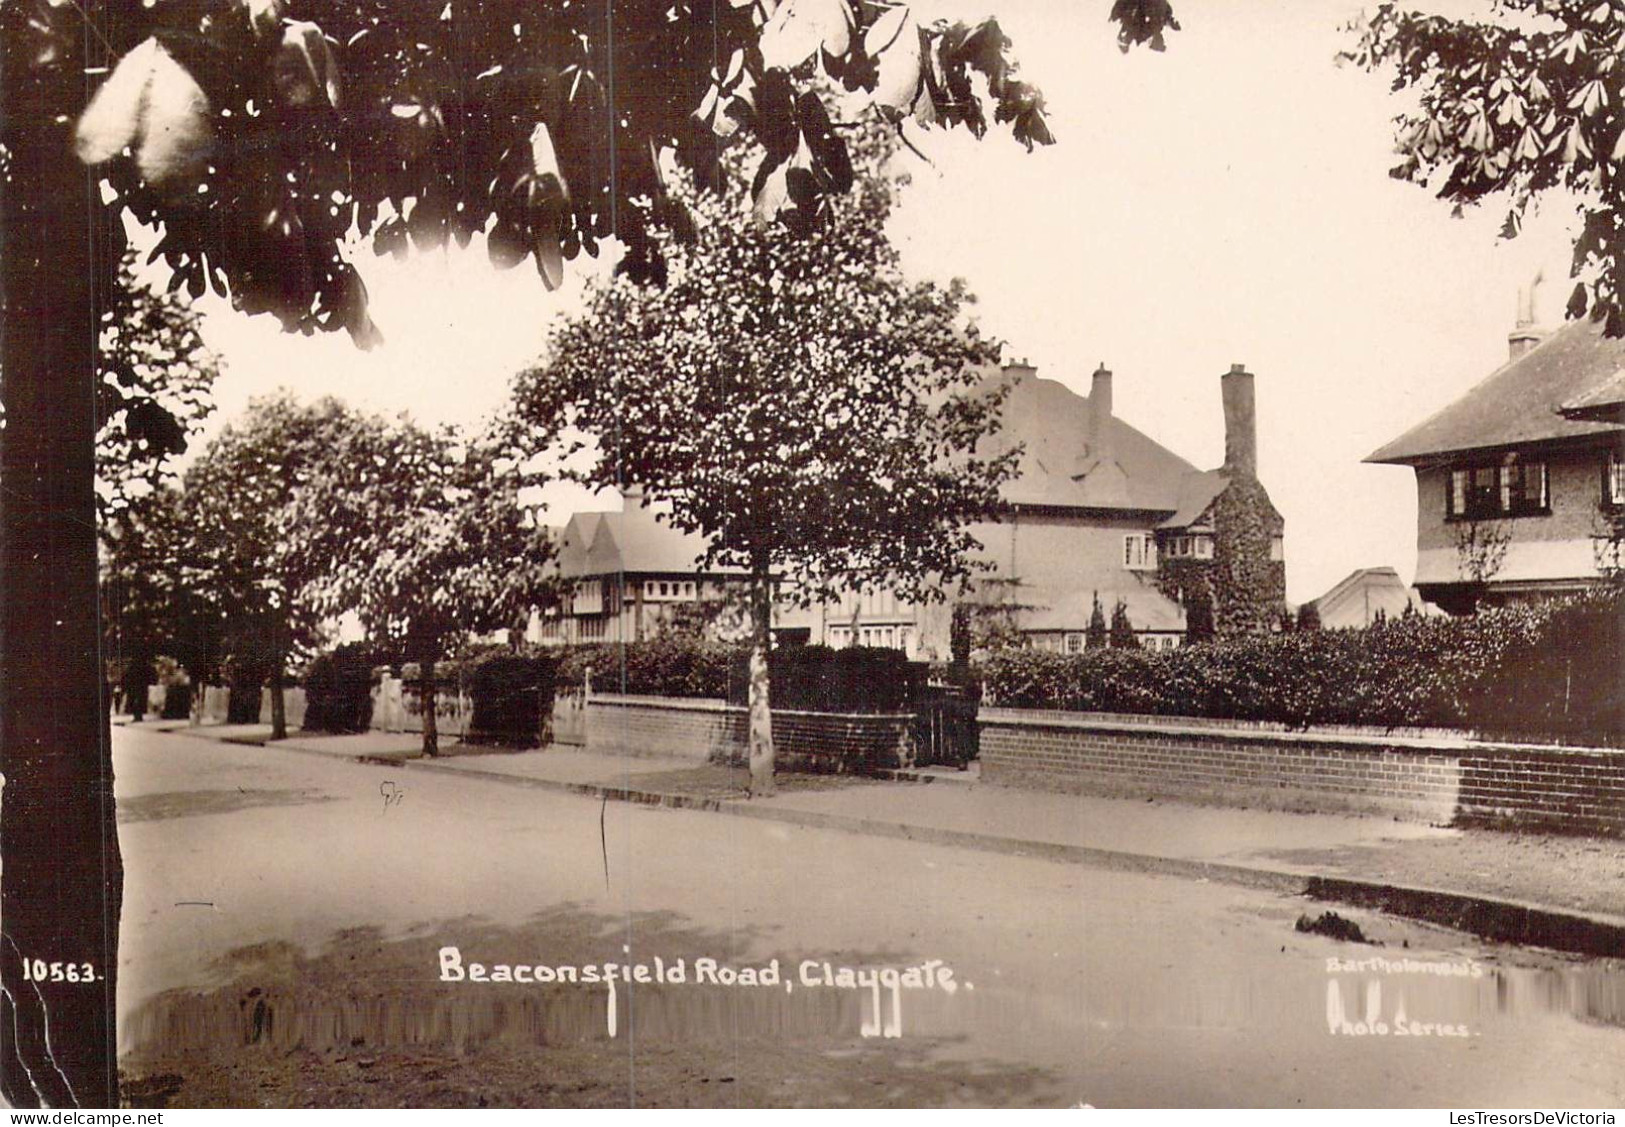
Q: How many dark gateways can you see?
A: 1